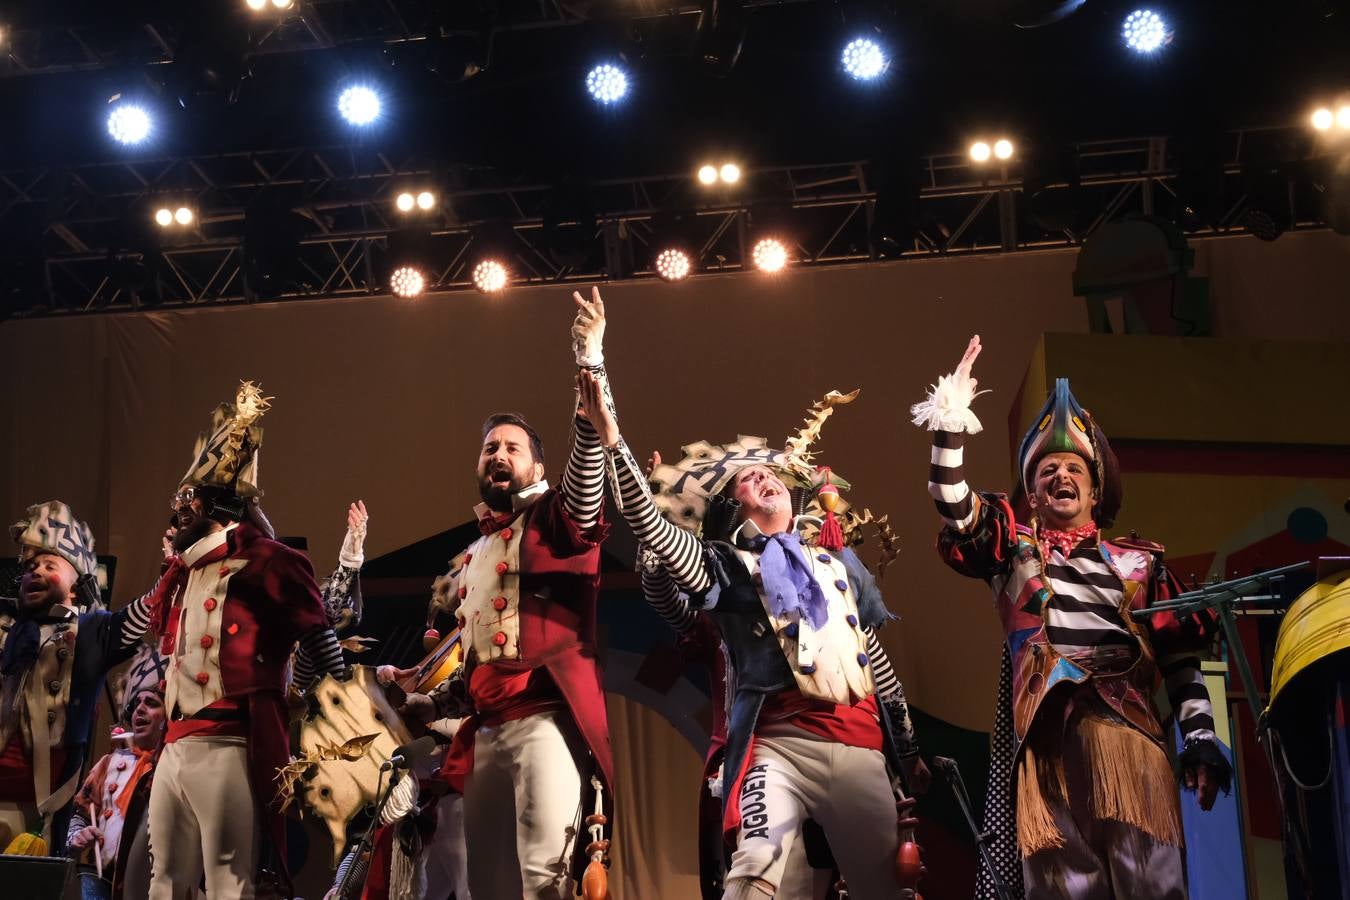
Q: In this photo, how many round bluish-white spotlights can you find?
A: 5